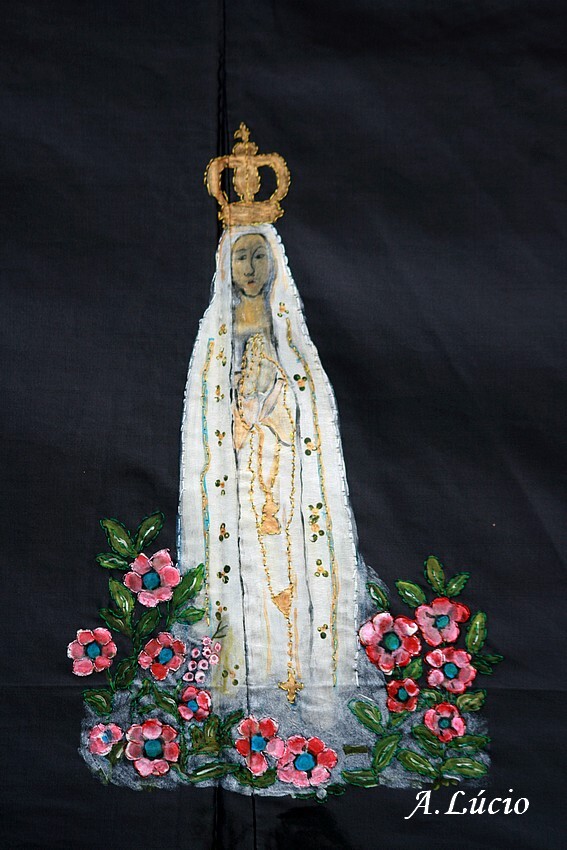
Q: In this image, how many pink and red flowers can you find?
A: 13